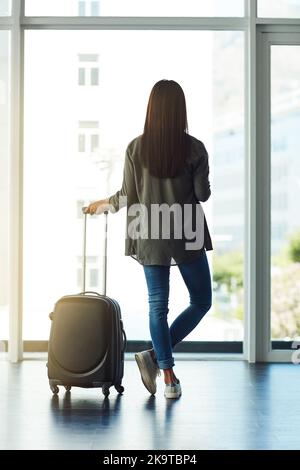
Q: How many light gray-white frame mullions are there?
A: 2